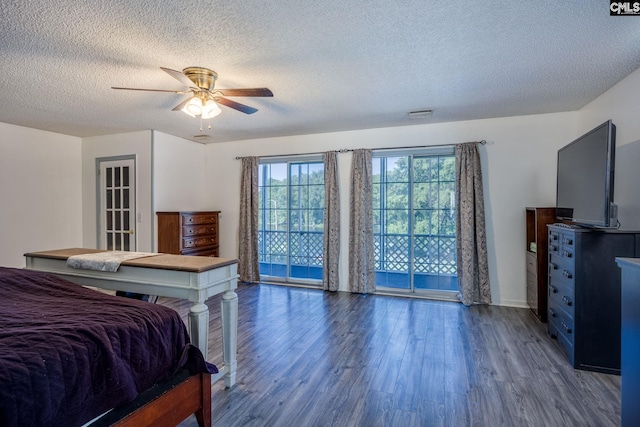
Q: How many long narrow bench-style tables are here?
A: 1